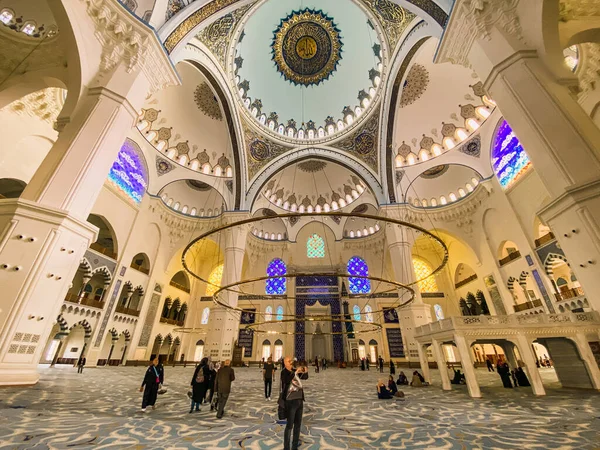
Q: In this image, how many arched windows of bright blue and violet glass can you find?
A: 4